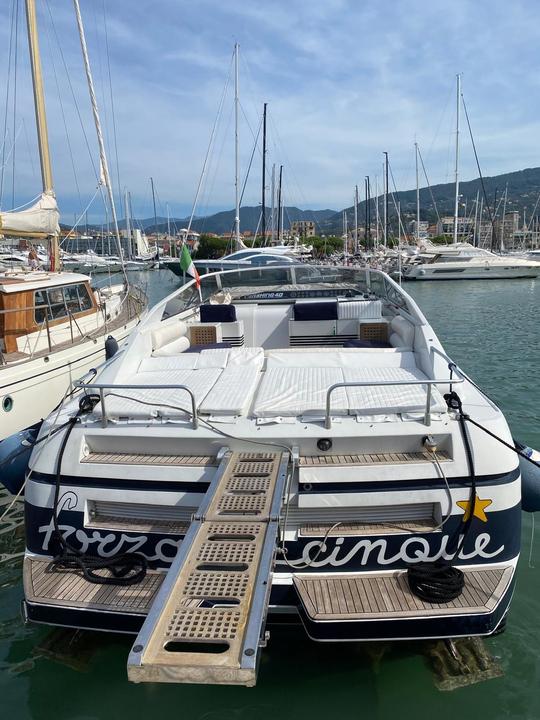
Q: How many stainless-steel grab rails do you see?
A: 2